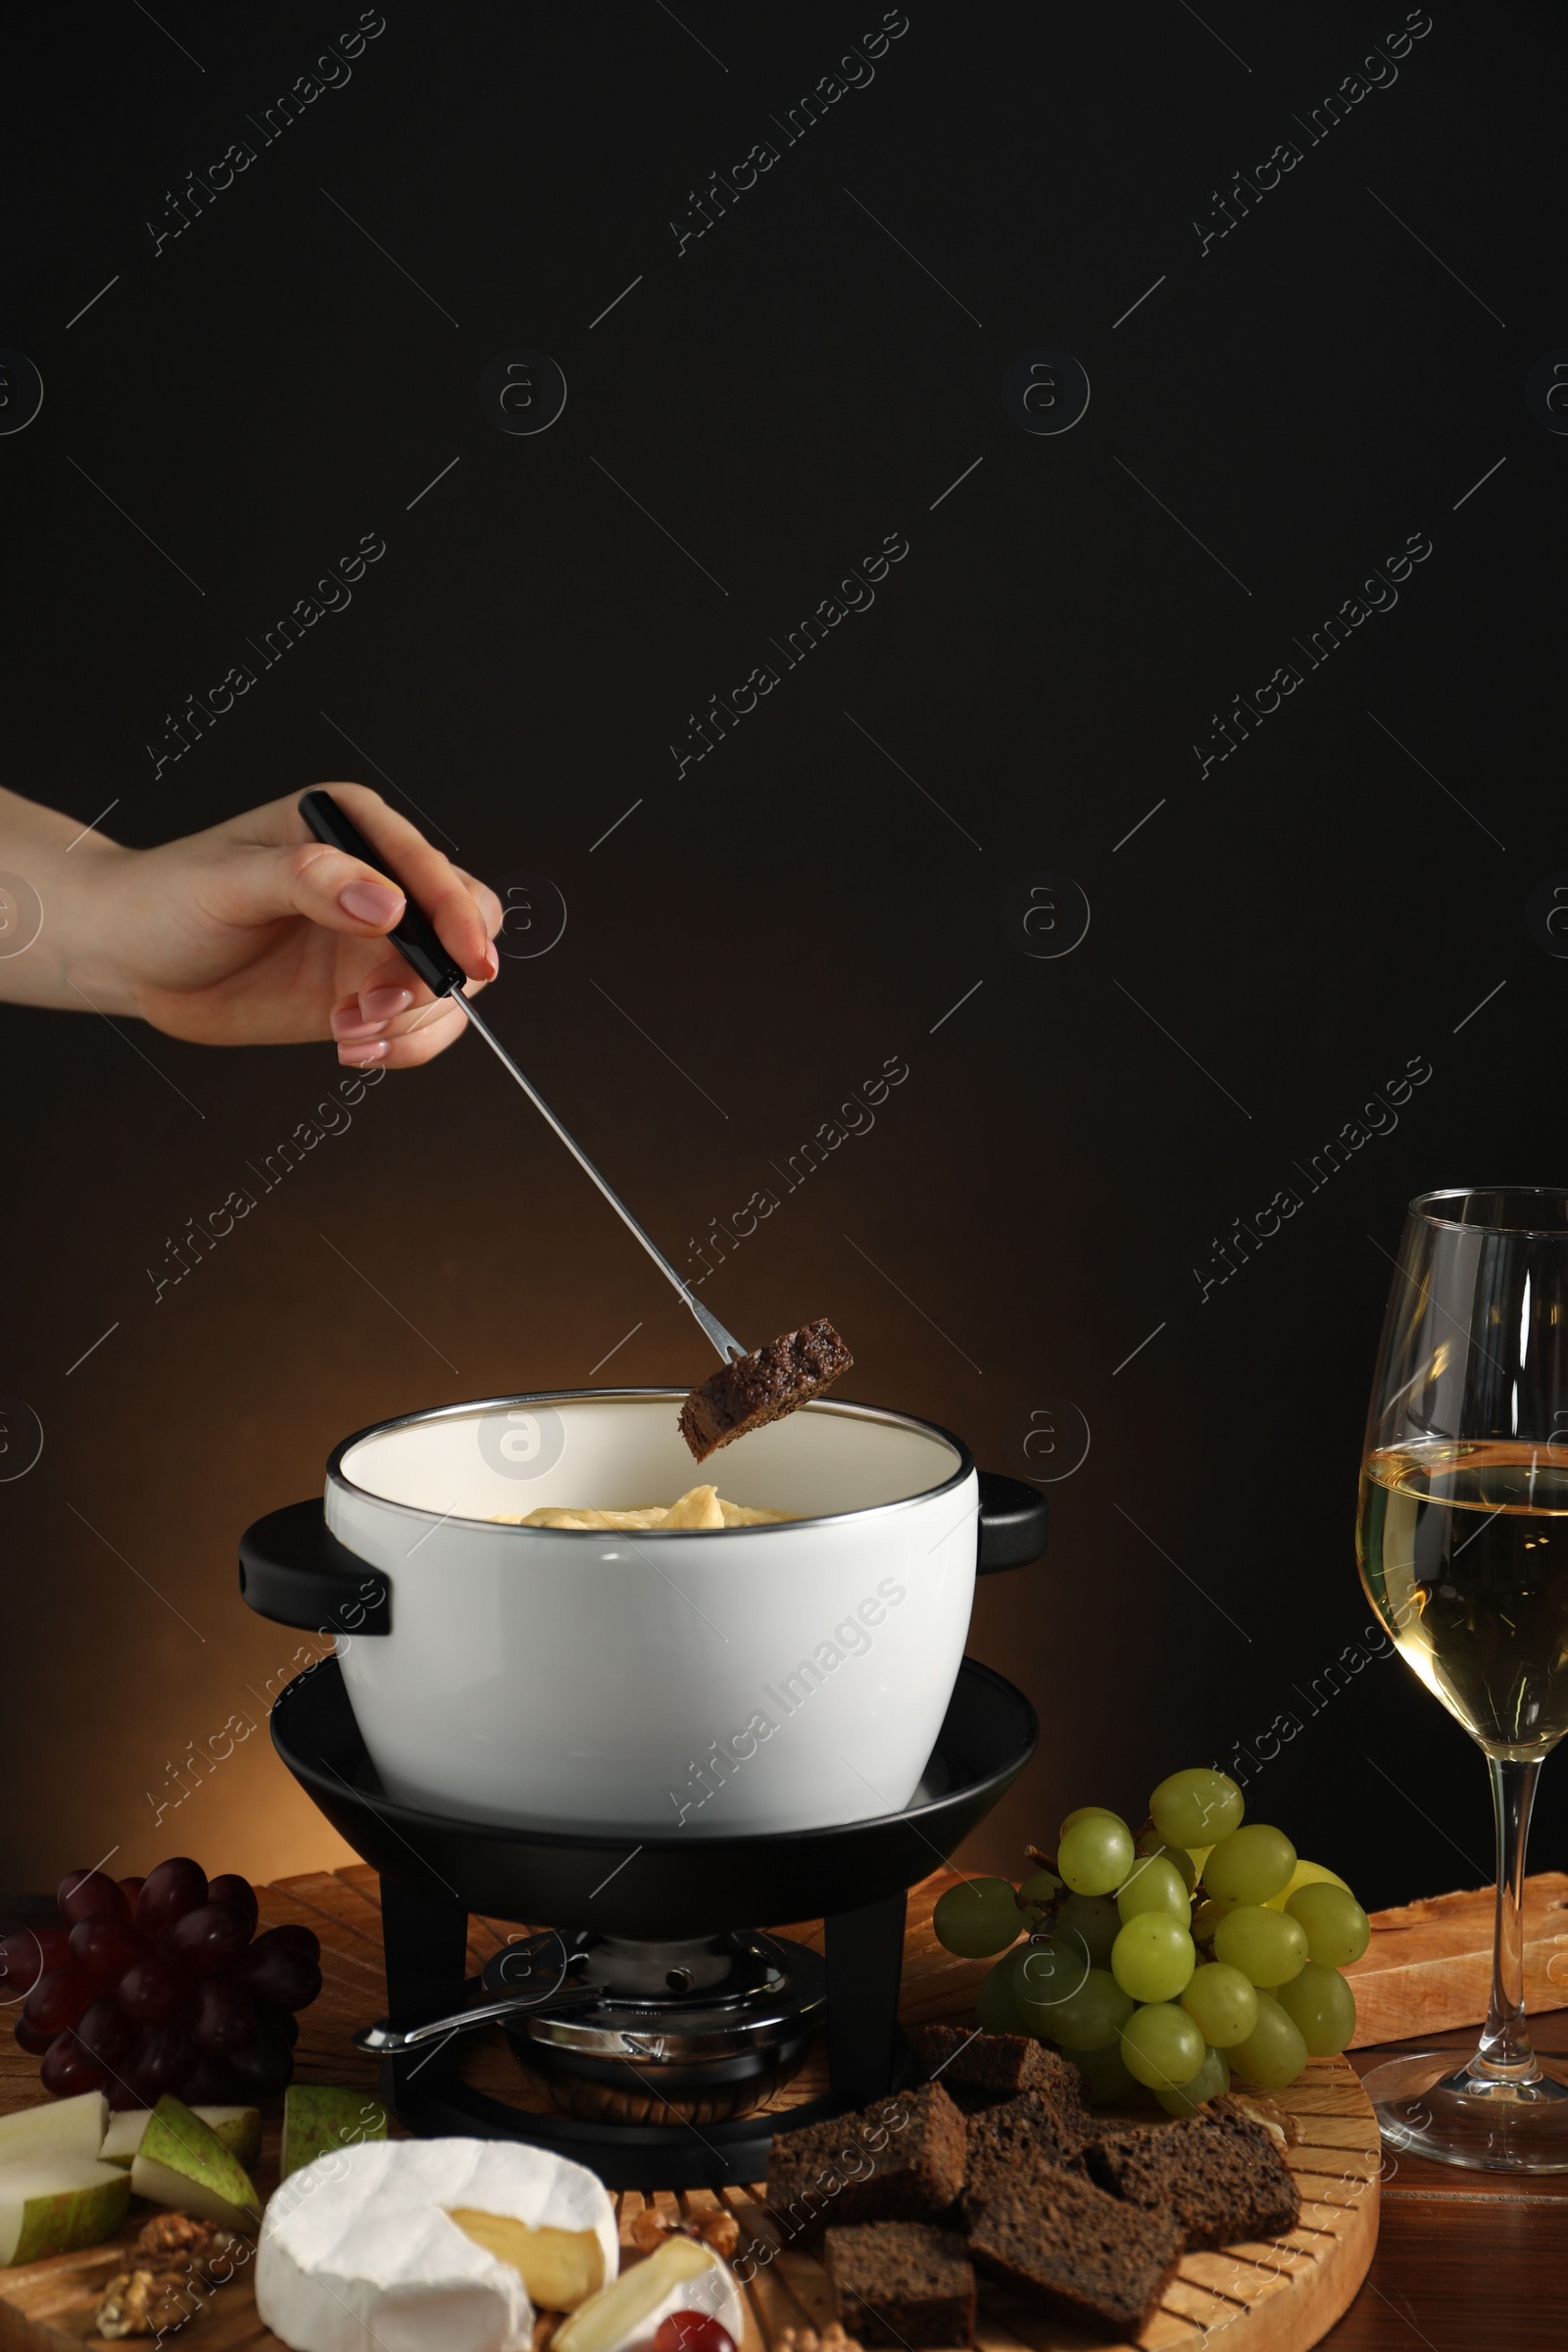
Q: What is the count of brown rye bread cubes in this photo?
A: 7